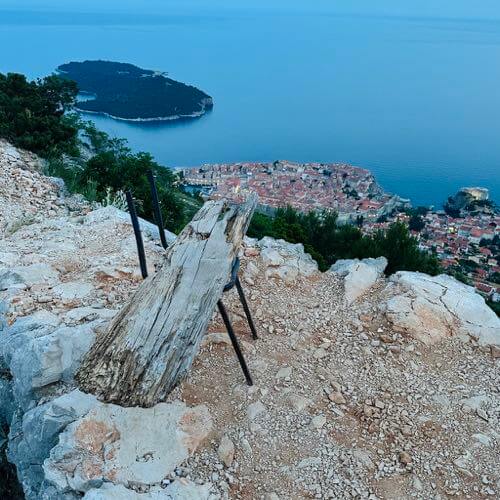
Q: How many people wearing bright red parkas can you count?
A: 0